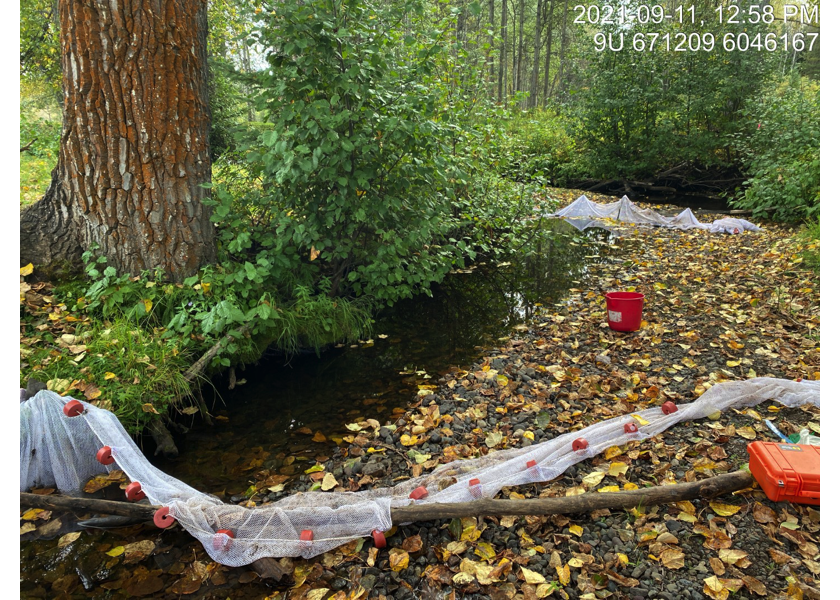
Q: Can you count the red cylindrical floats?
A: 13